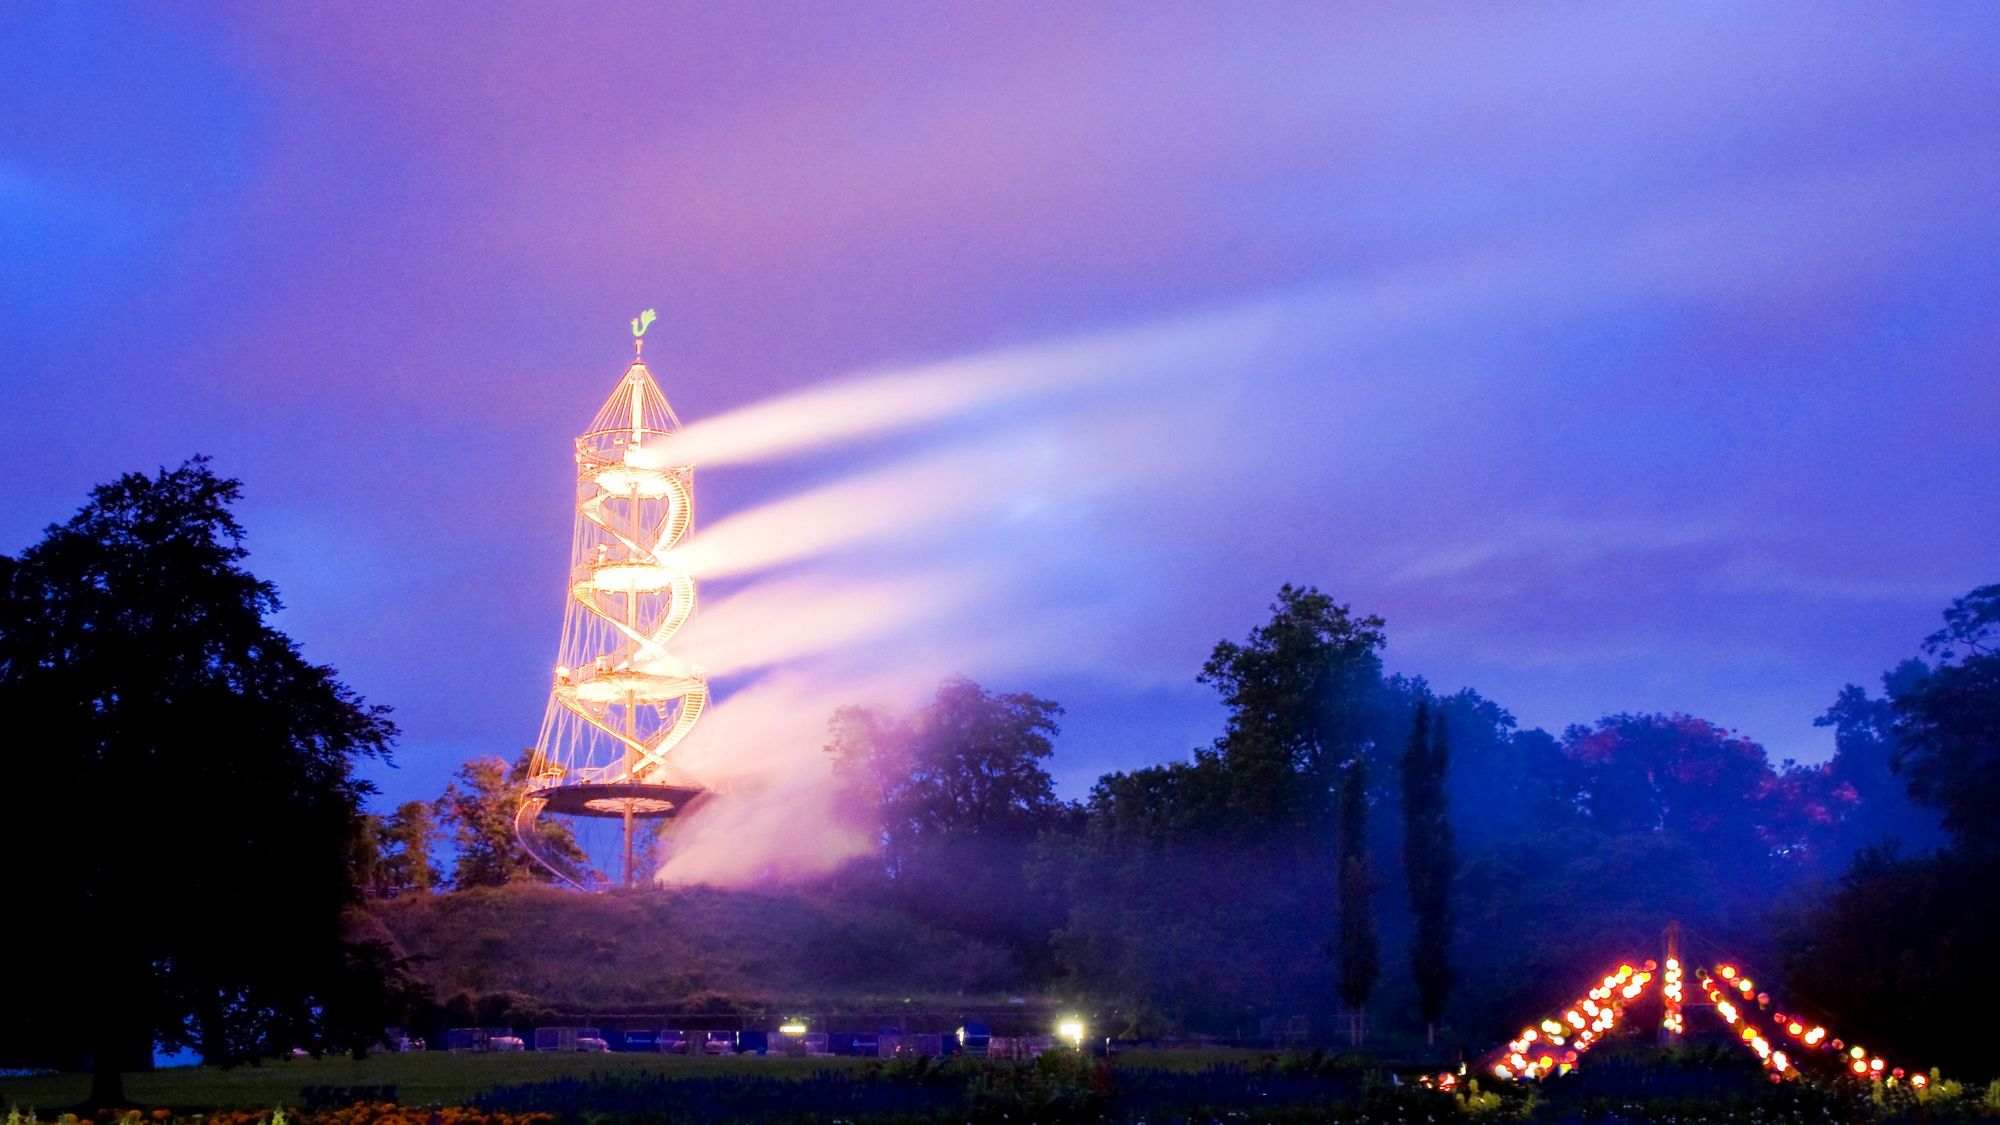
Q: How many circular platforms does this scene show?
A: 4